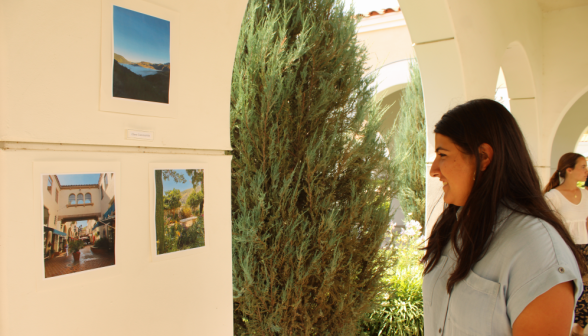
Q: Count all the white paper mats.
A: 3